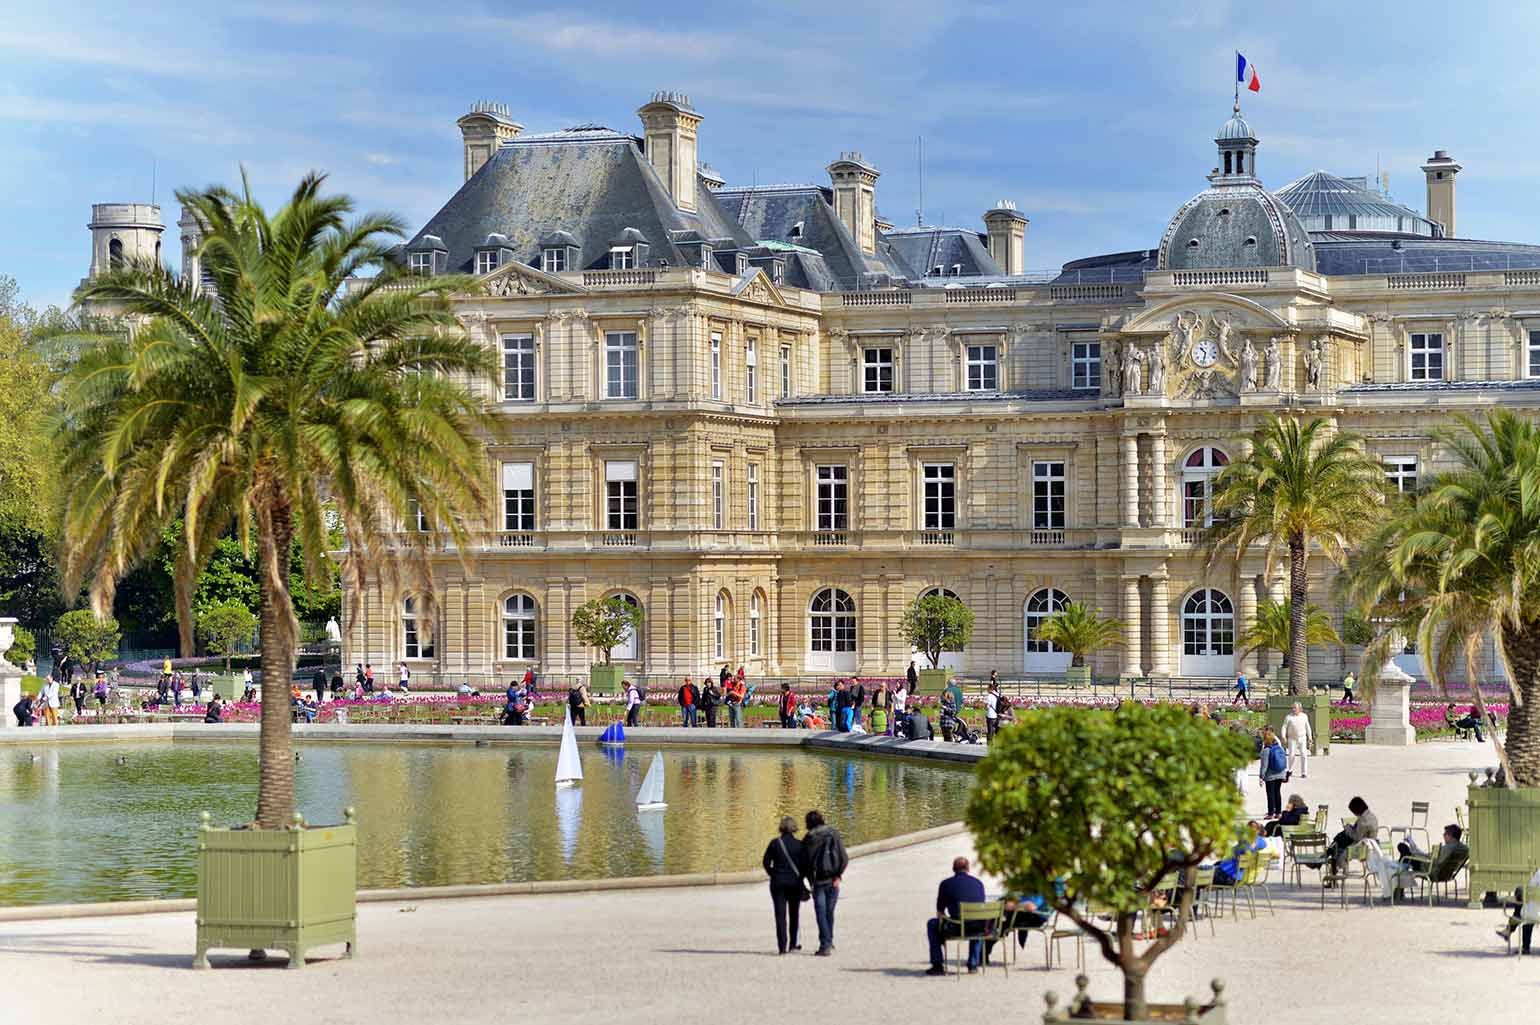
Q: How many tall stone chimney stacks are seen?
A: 5